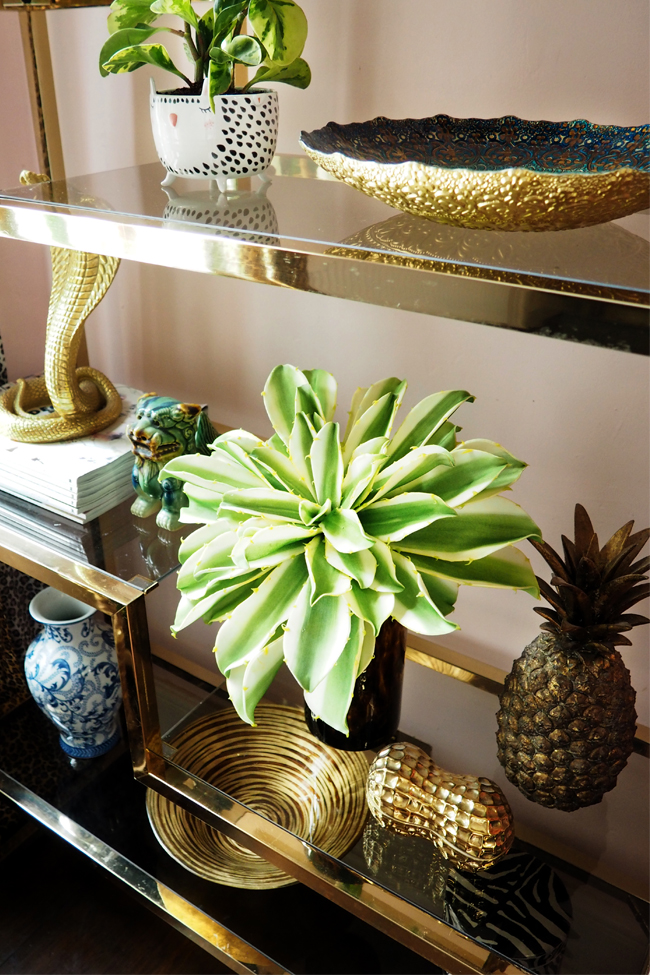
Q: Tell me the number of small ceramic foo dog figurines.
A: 1